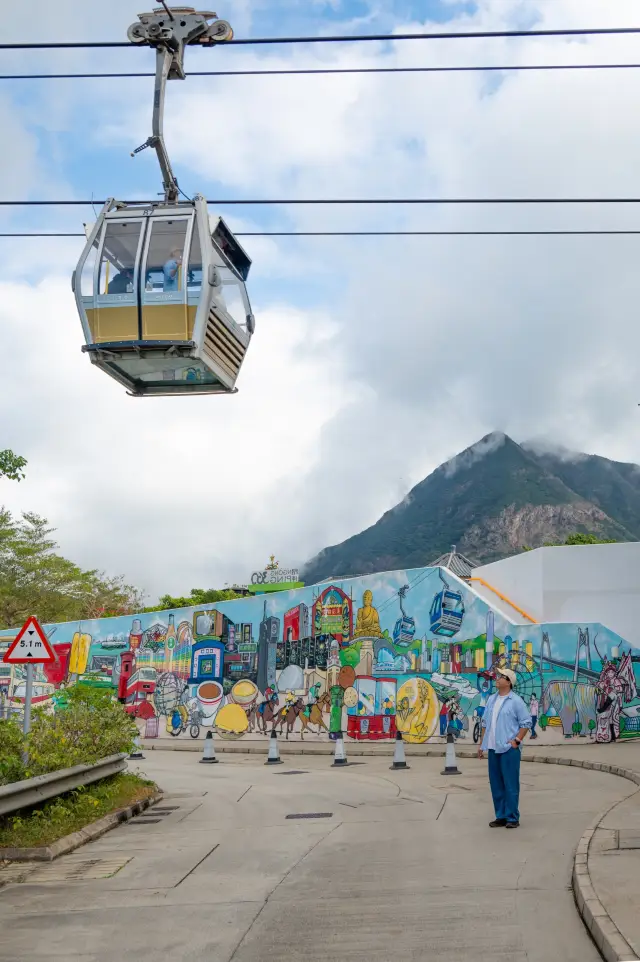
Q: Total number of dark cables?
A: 4